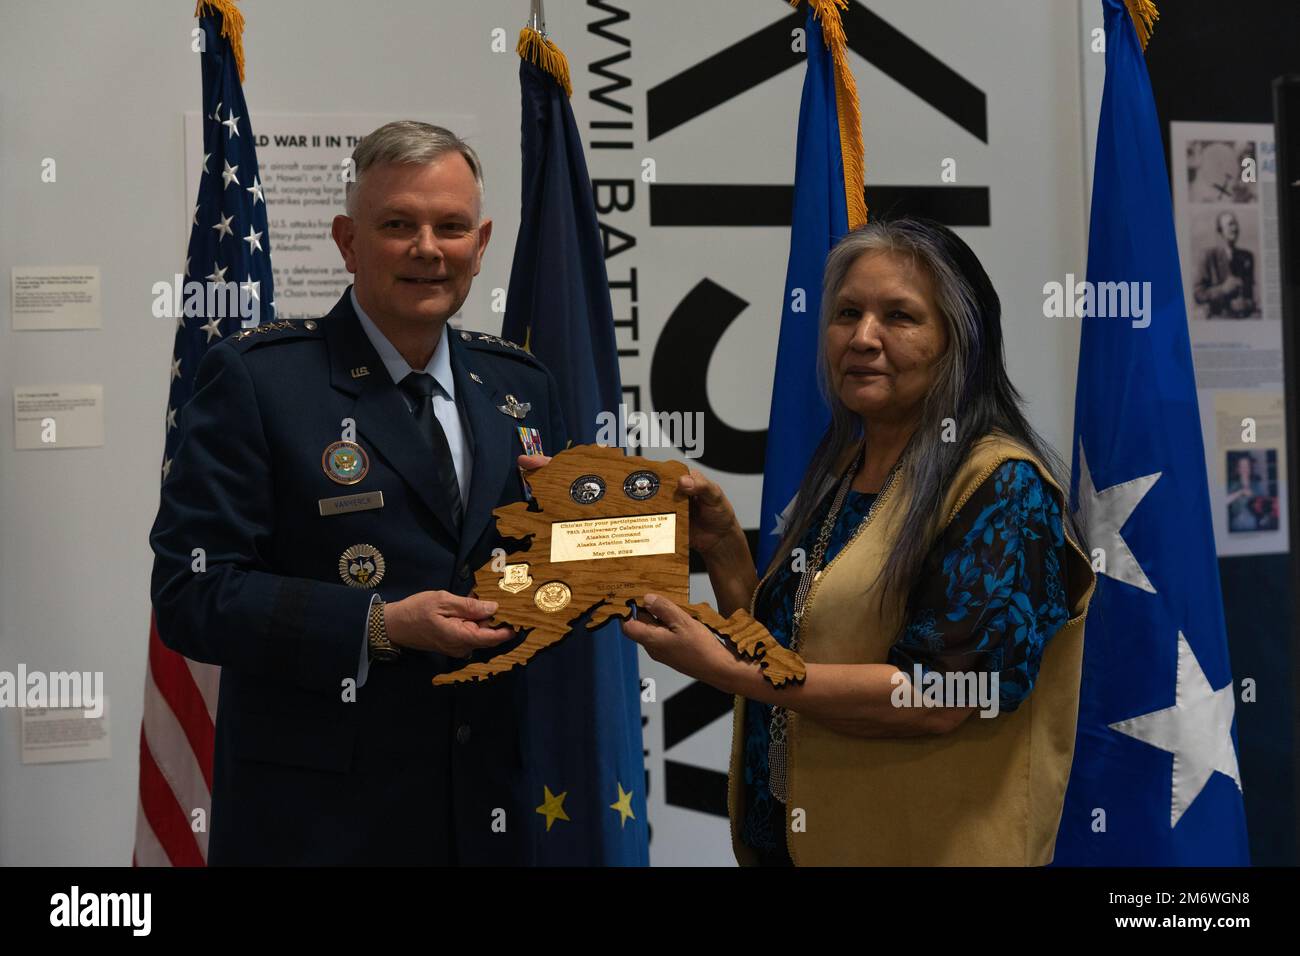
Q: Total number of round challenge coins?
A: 3